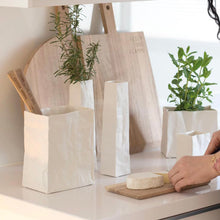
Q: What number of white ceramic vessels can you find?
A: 5